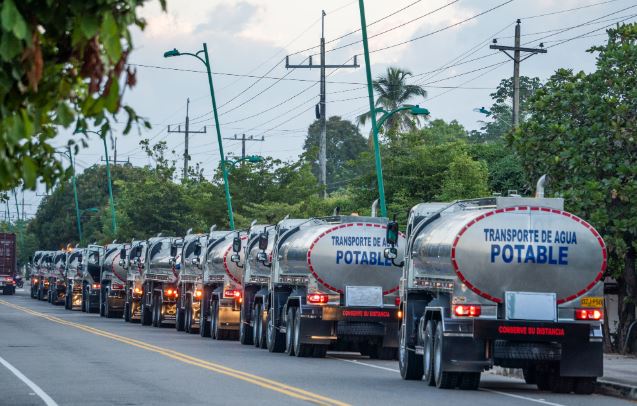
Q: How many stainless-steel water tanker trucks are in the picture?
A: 13